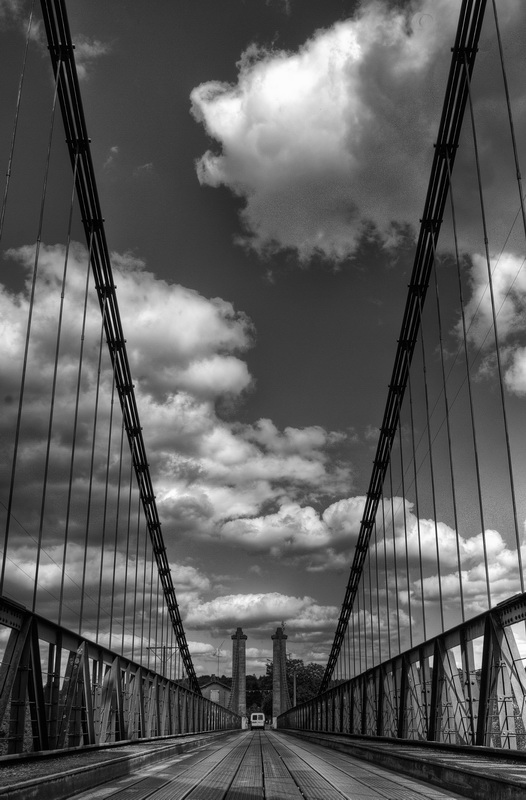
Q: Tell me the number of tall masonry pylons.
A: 2